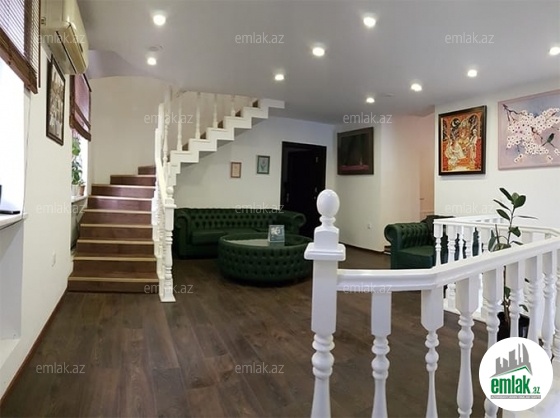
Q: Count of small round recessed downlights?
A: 9